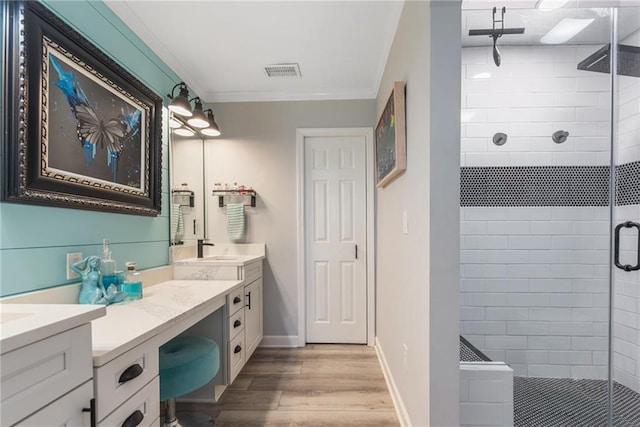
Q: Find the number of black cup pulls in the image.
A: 5